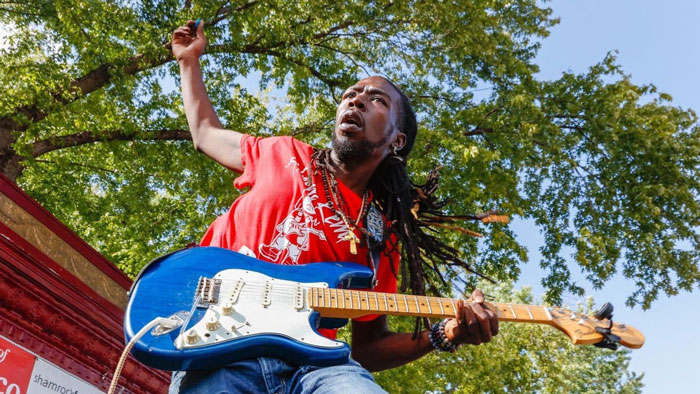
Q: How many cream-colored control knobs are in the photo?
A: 3